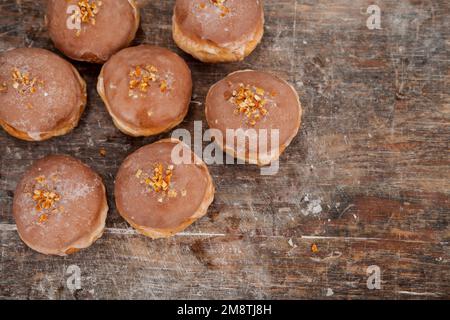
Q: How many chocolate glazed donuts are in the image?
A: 7